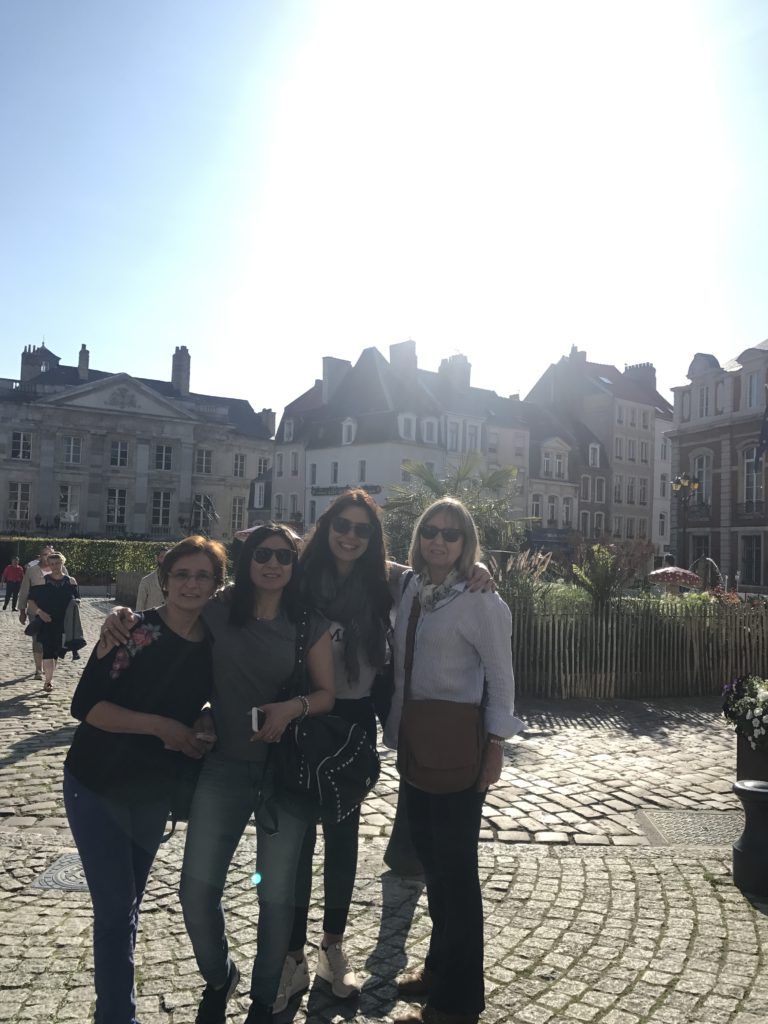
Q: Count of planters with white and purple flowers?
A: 1